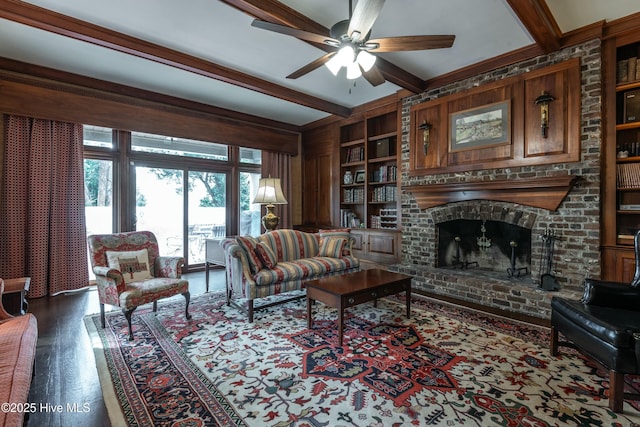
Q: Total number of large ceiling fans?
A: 1